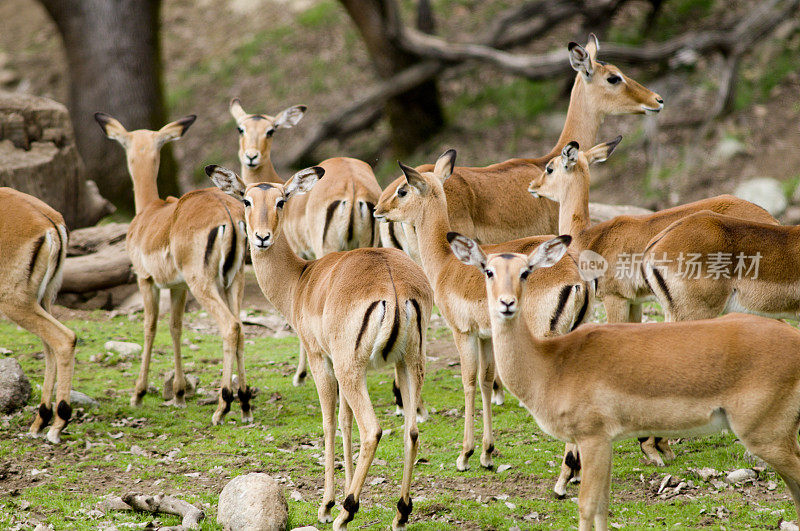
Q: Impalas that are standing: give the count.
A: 9